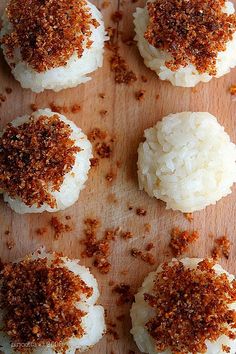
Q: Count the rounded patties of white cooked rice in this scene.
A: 6